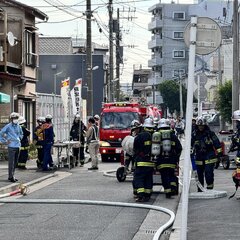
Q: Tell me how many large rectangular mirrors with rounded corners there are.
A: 0